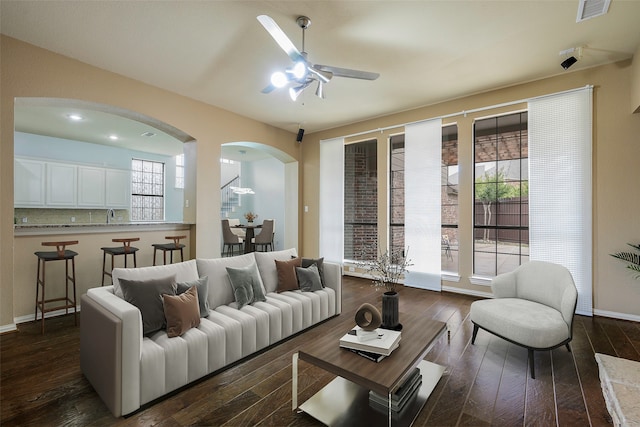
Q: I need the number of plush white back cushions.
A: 3